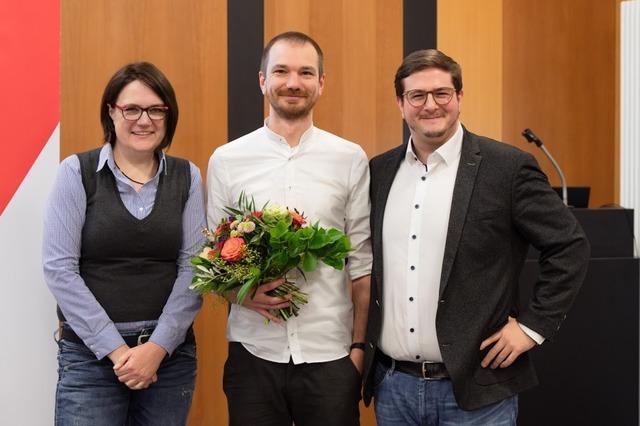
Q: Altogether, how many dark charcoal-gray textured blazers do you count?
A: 1